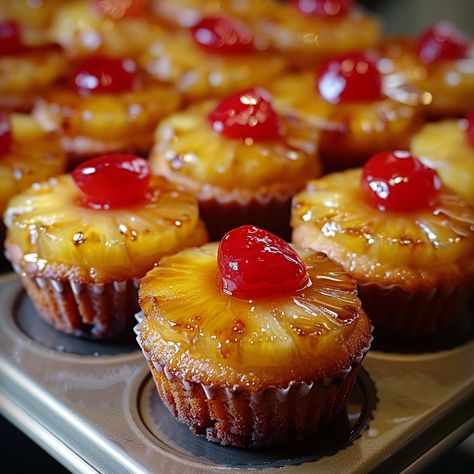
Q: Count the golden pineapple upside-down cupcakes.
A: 13